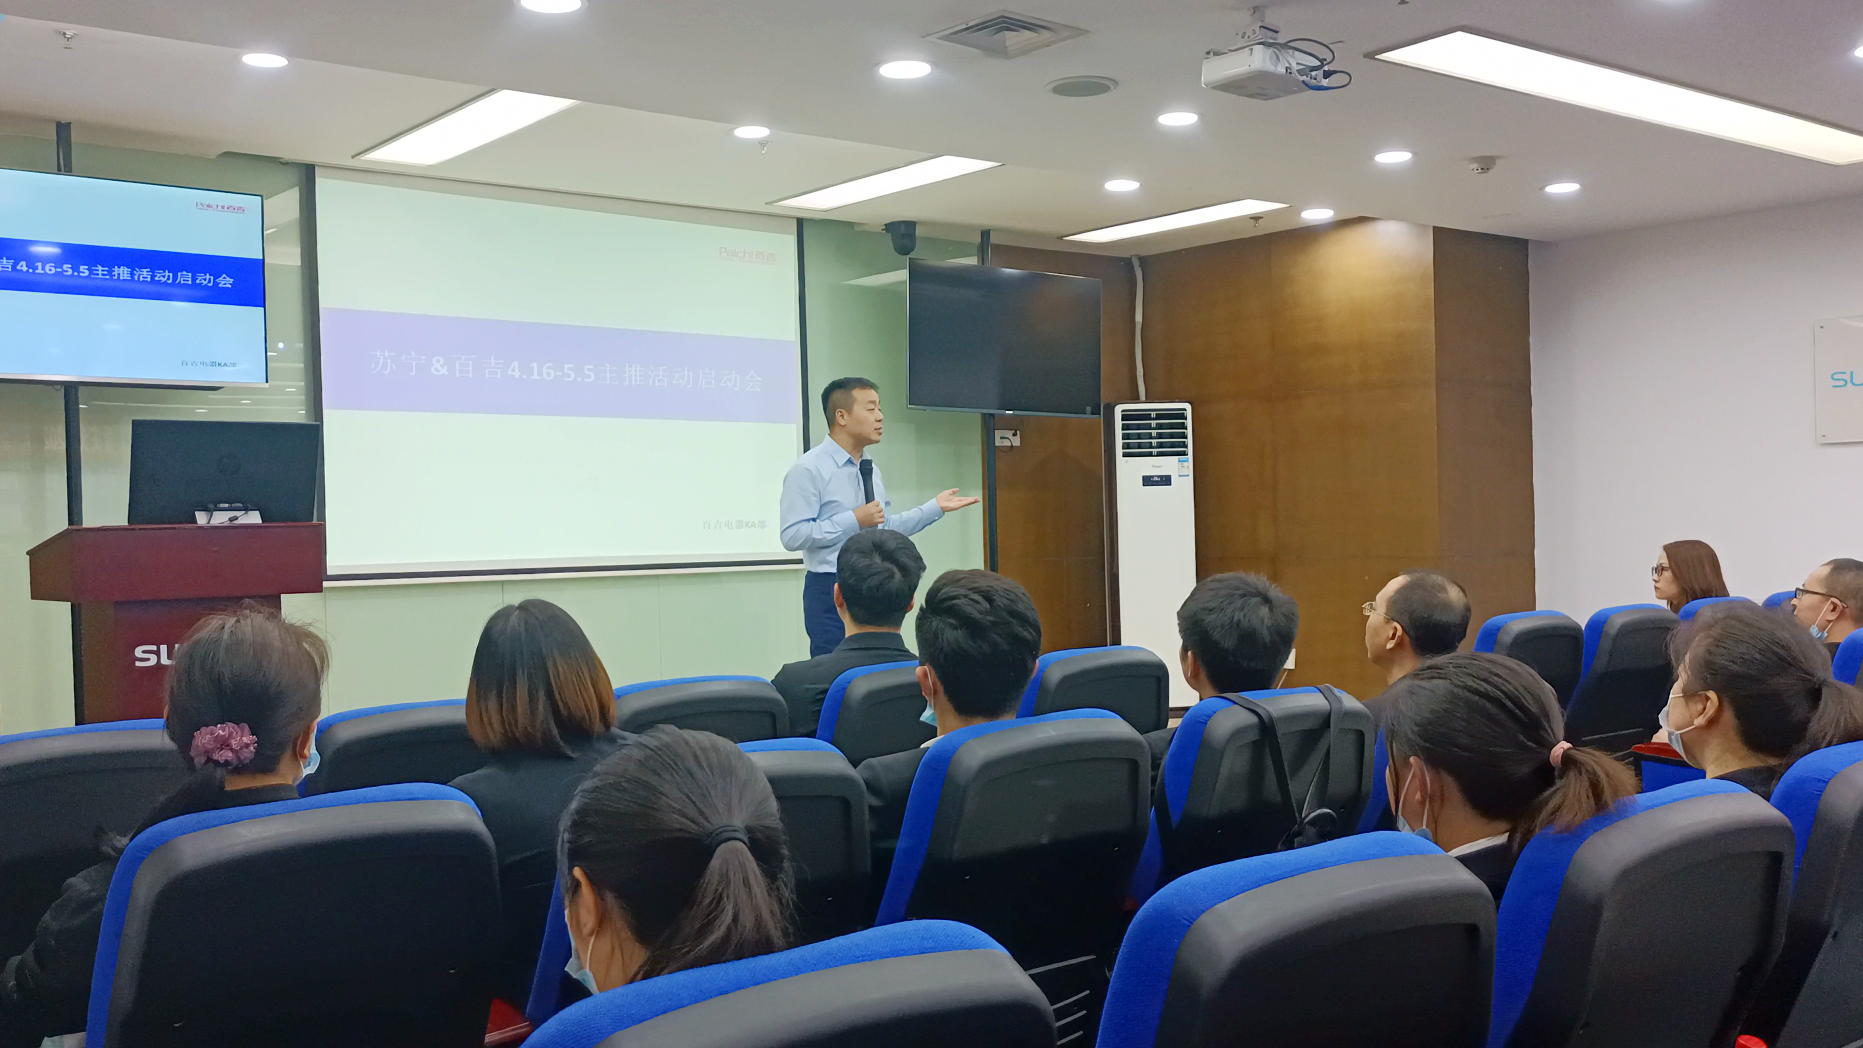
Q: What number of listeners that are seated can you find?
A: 11